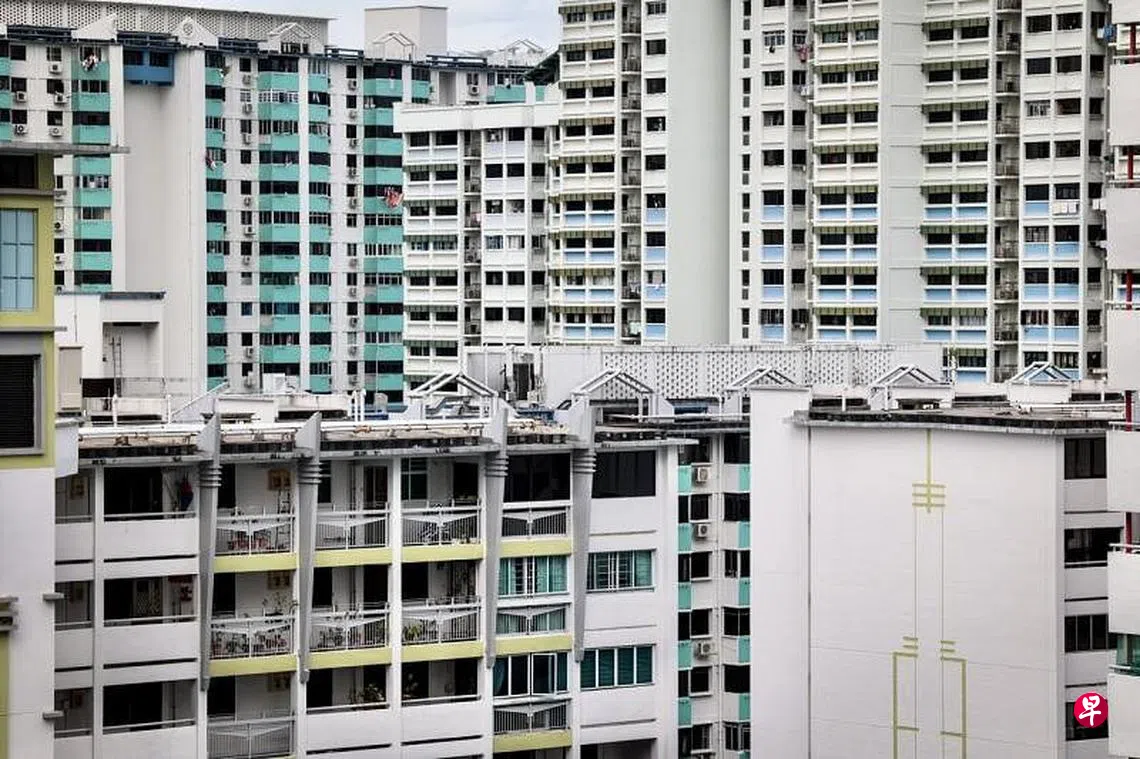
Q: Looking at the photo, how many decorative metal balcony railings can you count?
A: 10